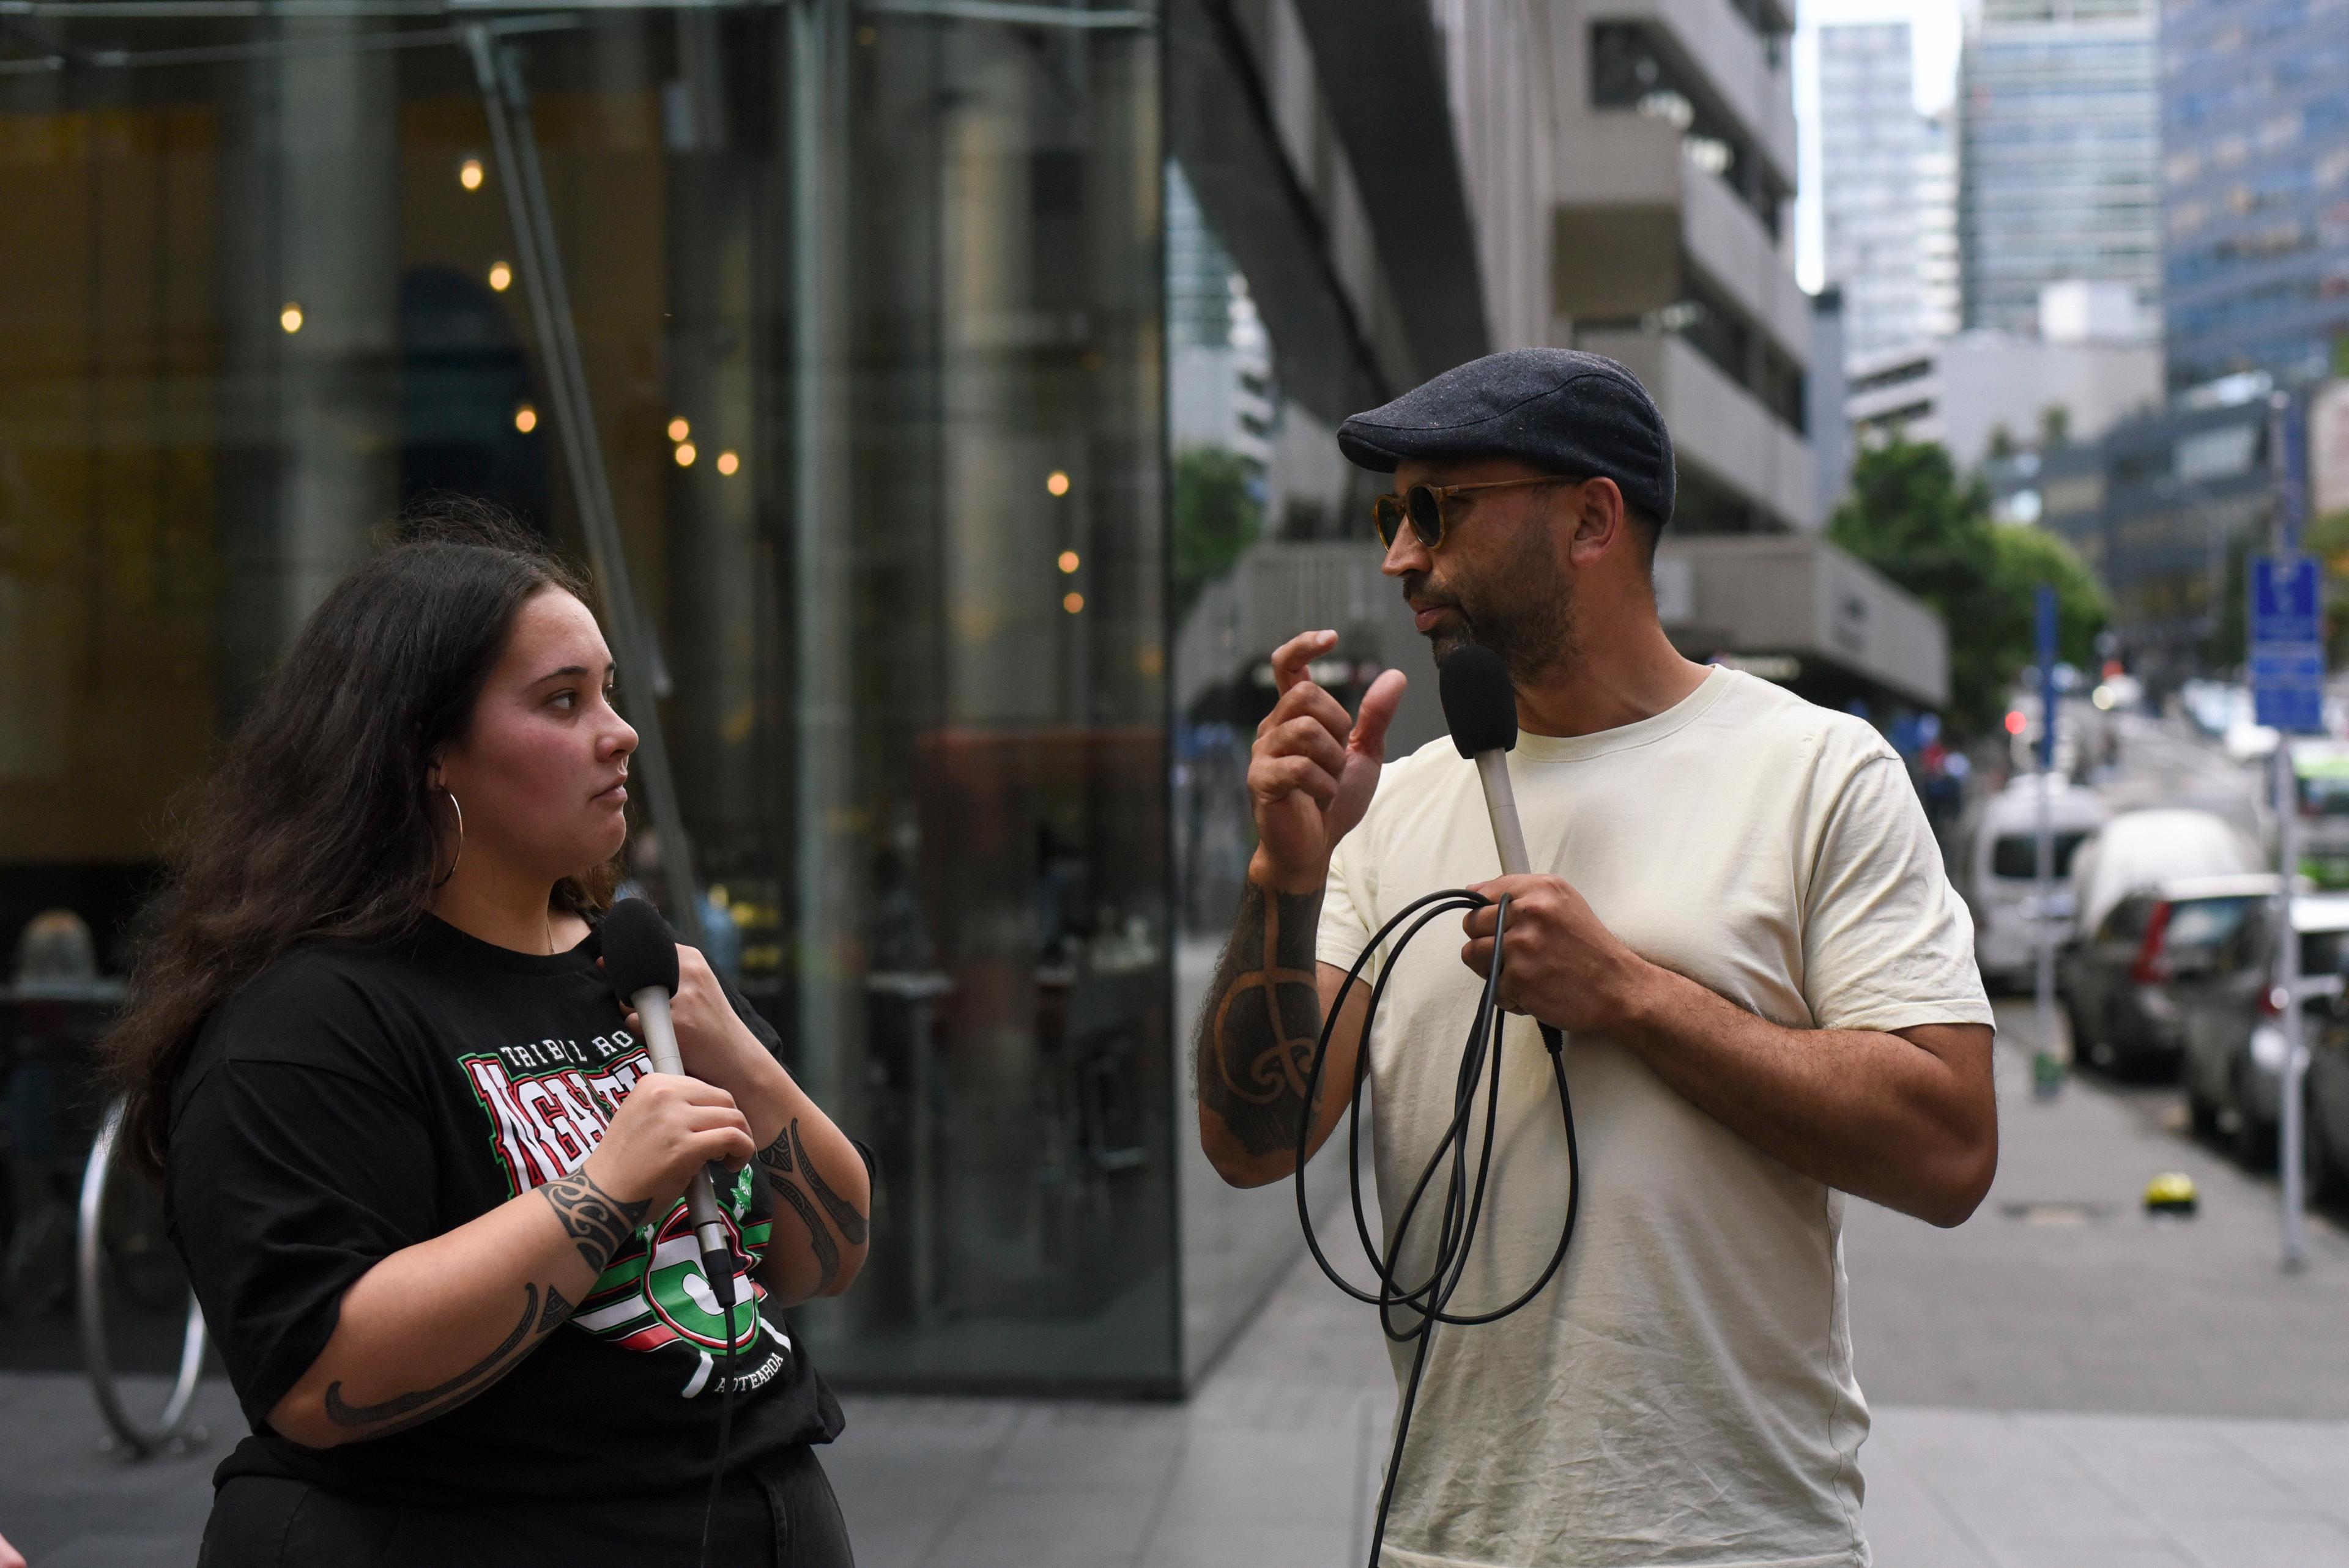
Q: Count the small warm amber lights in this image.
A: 10